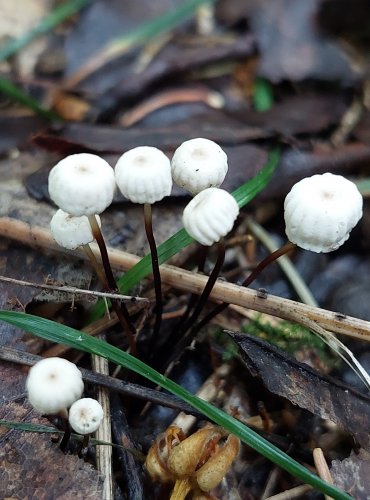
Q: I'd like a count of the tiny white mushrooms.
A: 8